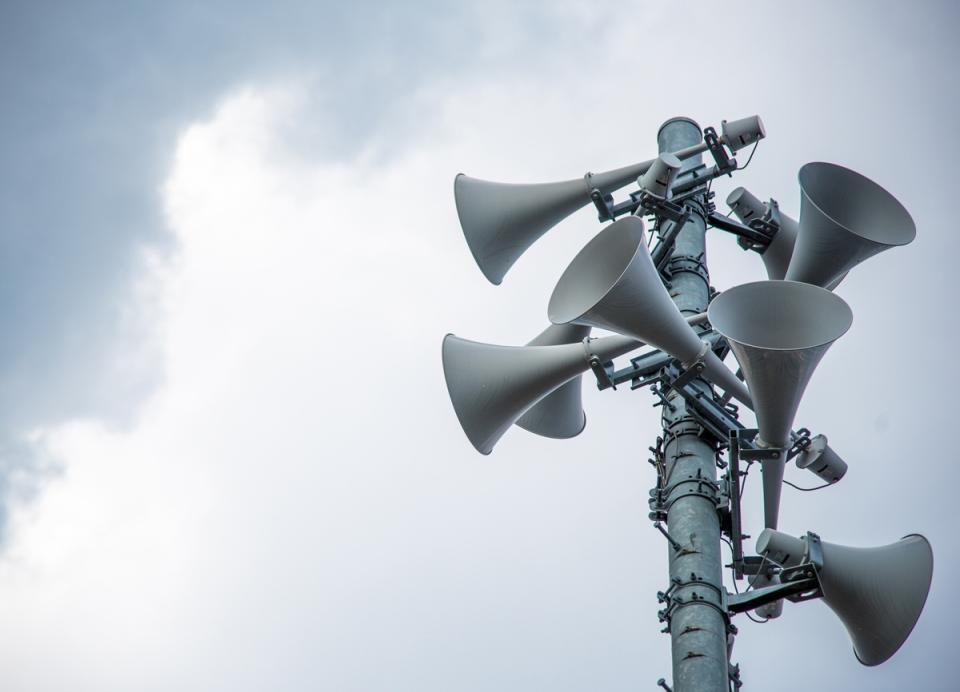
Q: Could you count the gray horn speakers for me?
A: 8